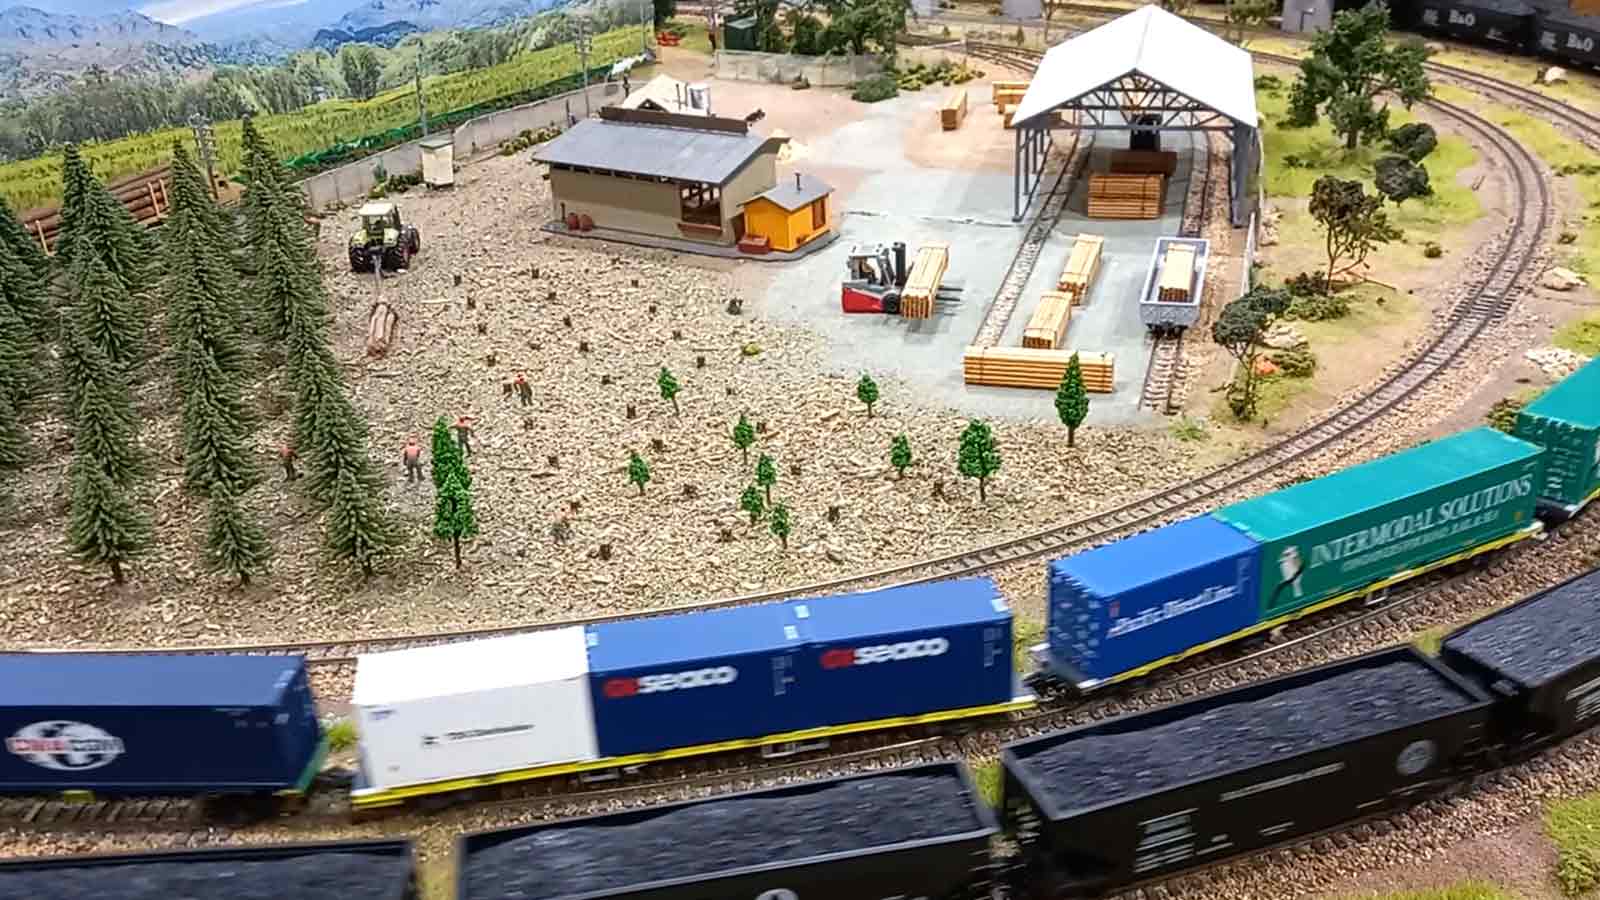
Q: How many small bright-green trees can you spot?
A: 12